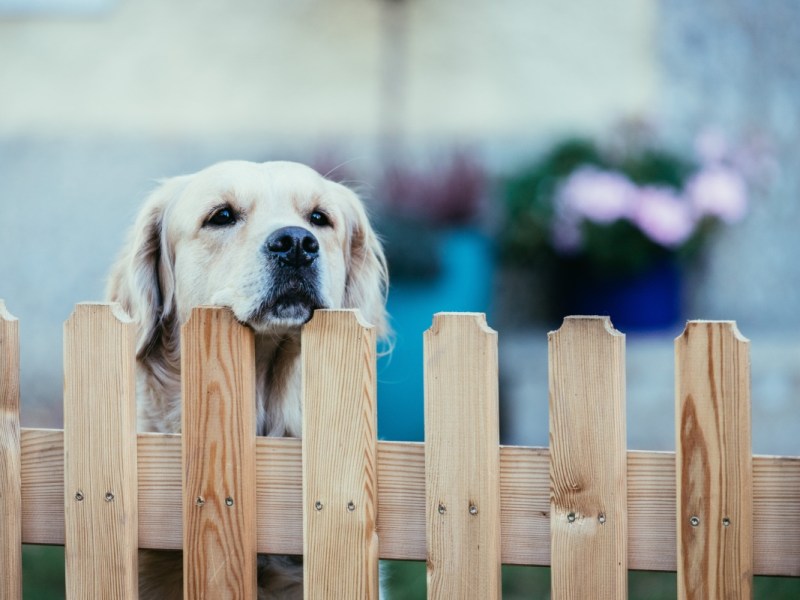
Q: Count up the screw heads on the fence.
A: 12